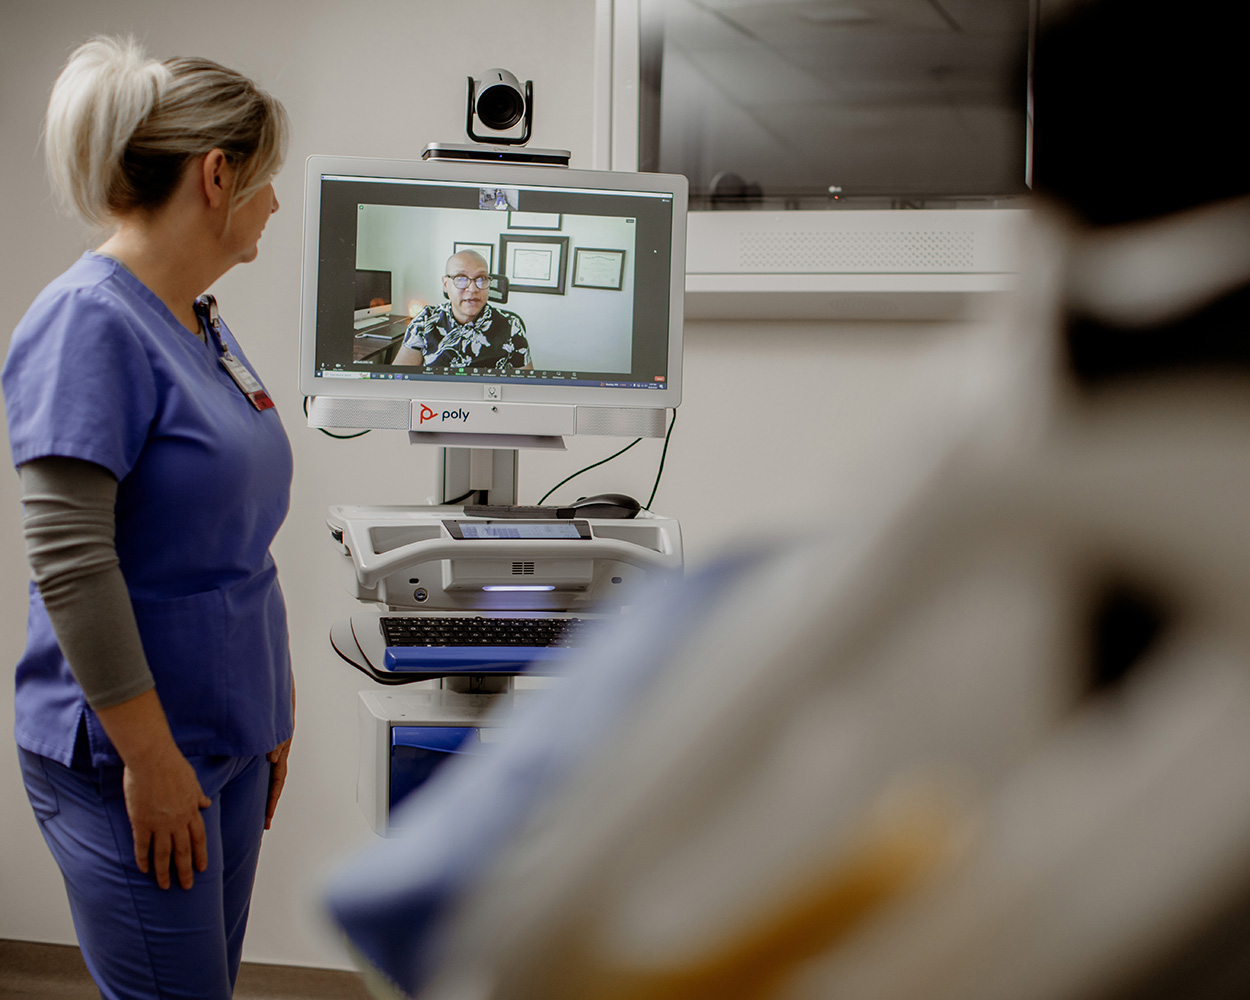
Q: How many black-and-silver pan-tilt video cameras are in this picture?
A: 1